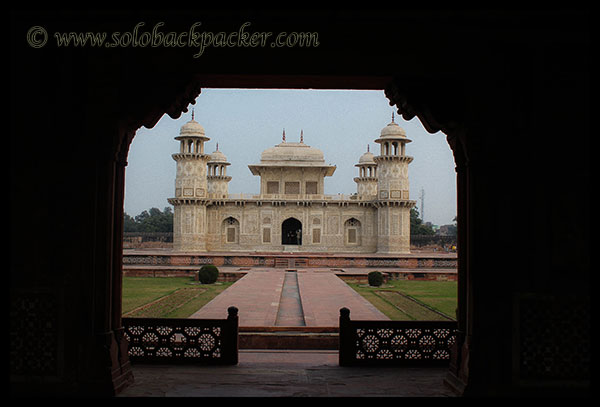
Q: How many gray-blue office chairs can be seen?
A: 0